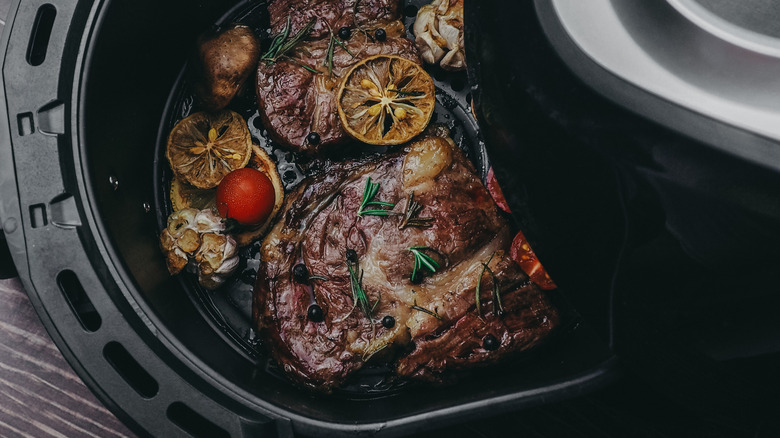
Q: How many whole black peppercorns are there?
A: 8